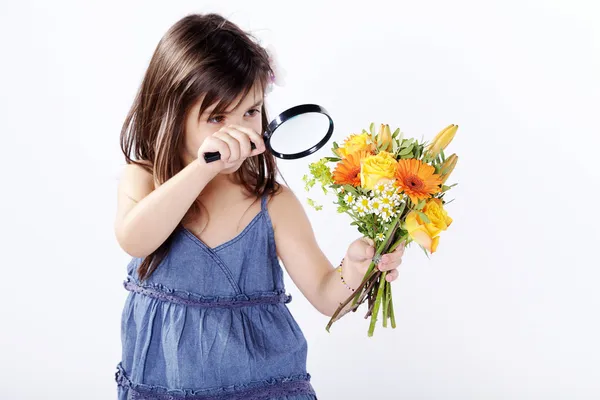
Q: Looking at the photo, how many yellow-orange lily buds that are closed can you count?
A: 3